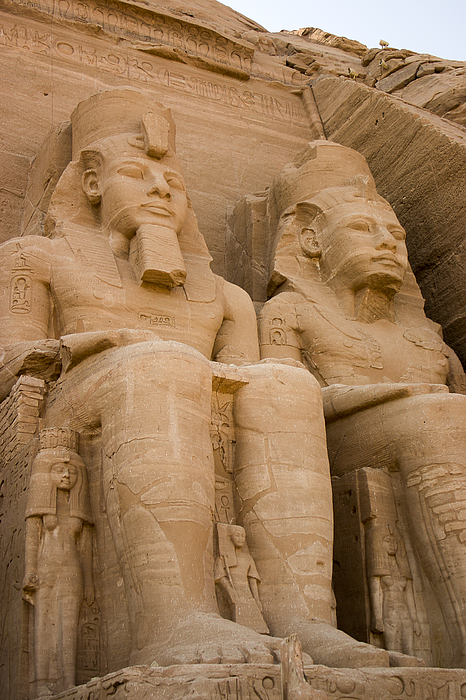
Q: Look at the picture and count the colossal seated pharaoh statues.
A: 2